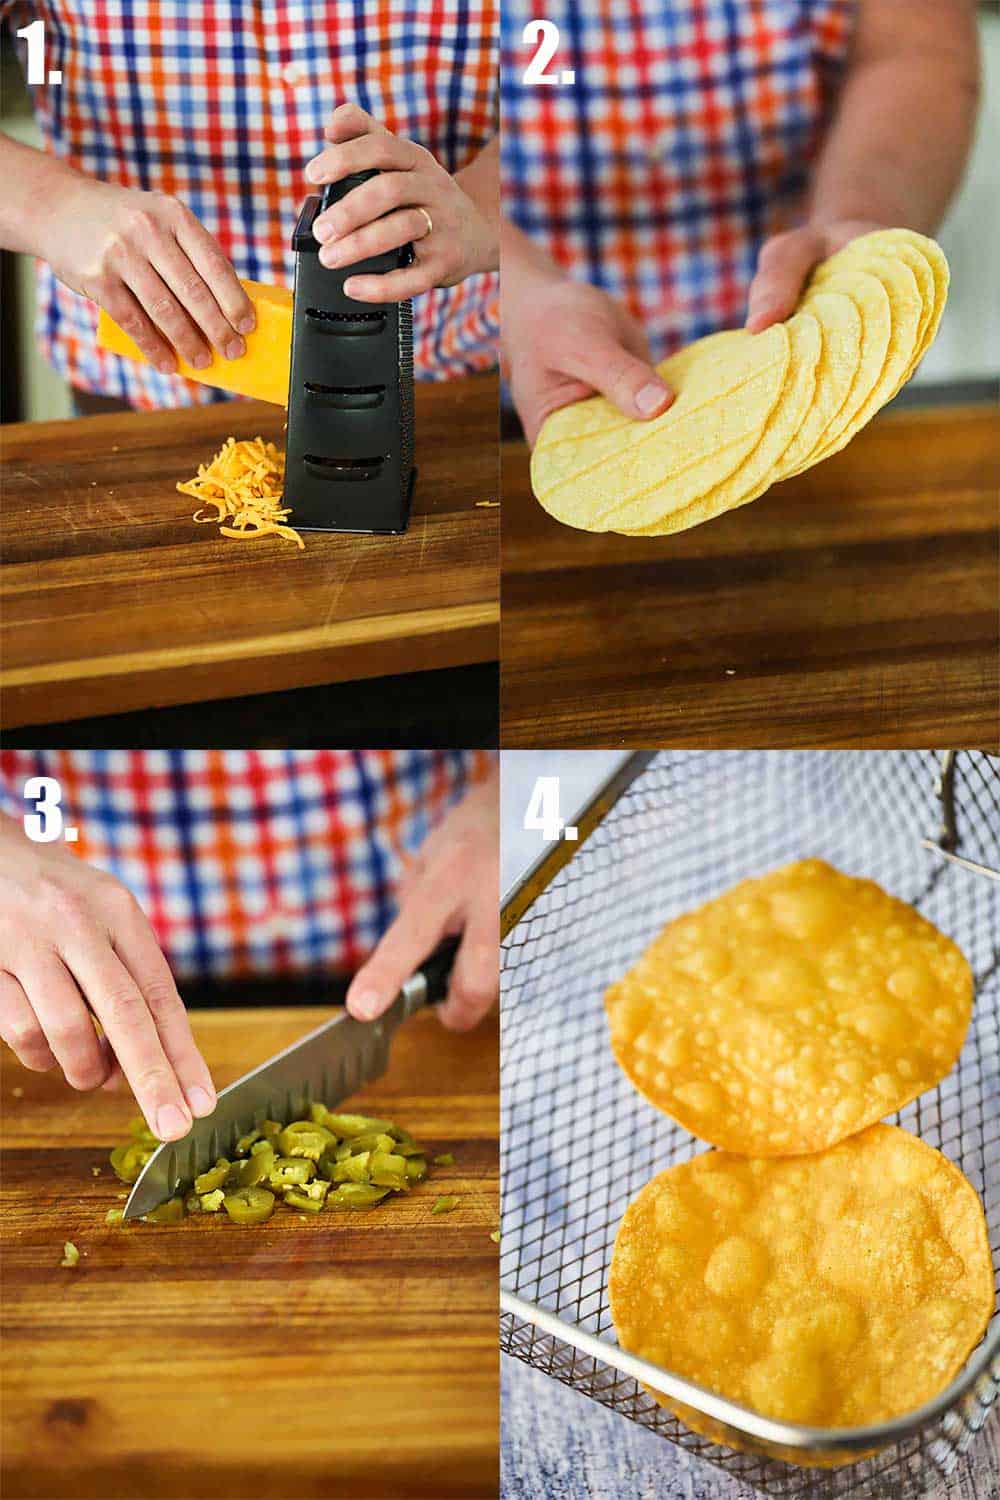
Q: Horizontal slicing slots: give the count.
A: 3